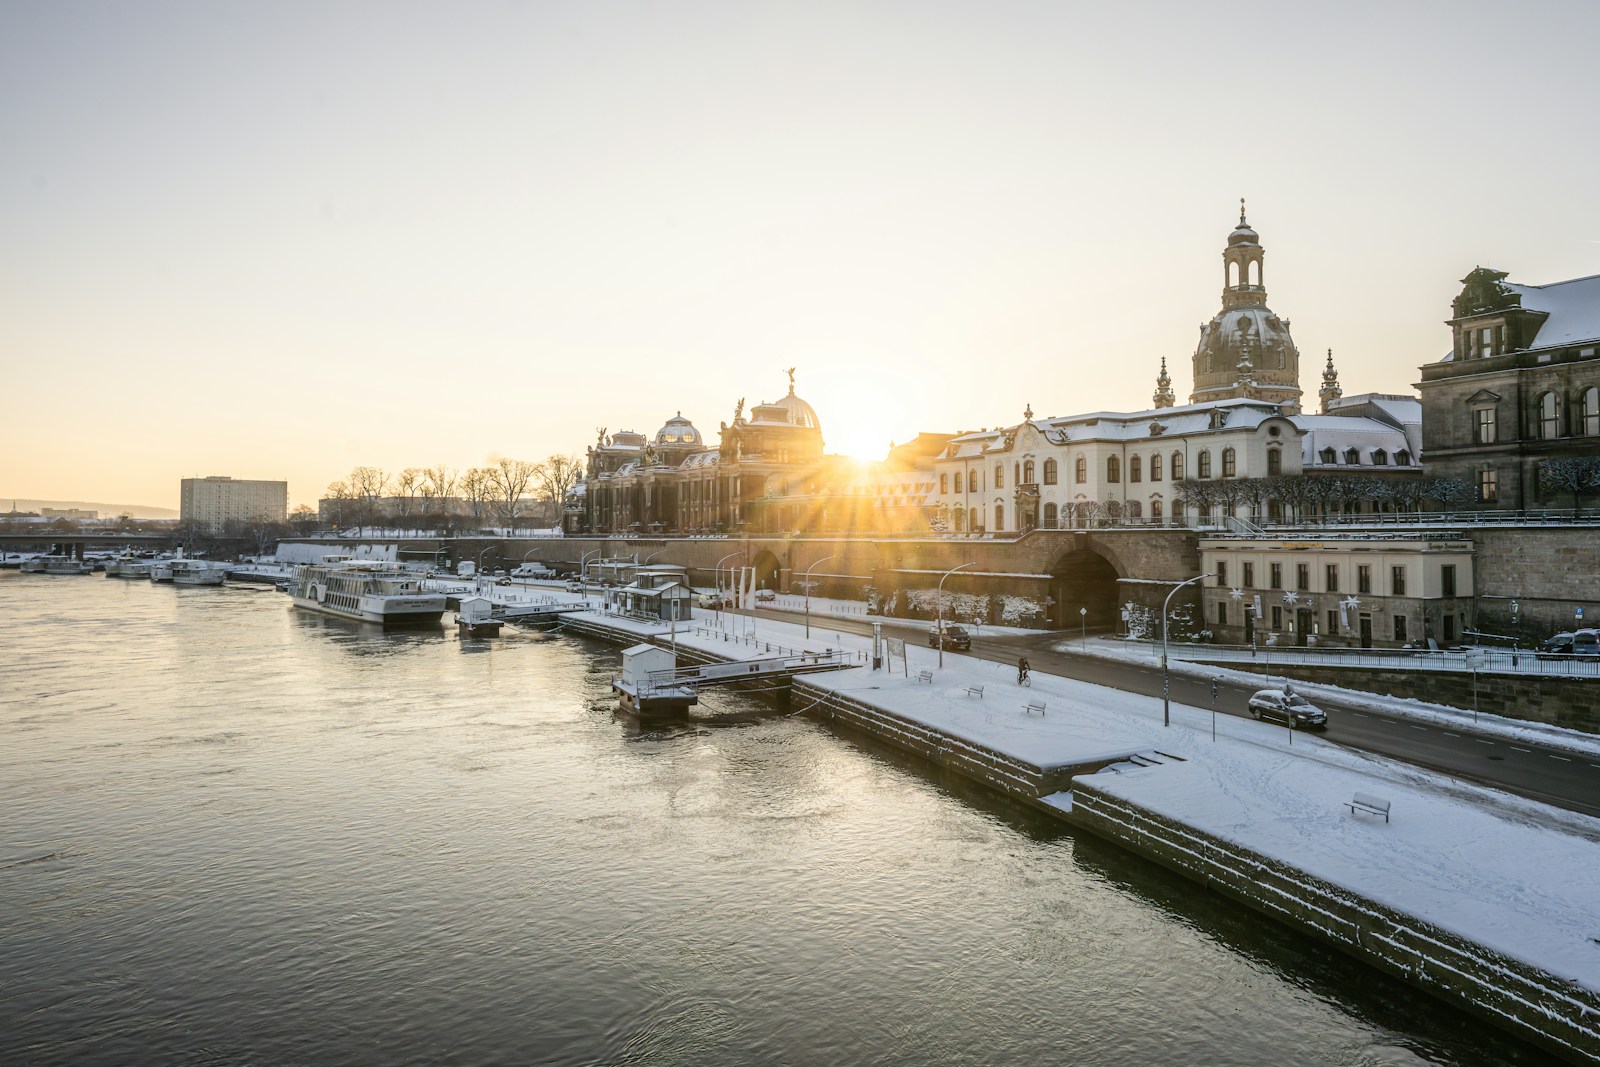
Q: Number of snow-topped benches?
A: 4